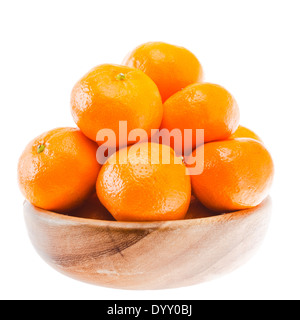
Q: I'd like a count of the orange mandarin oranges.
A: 7